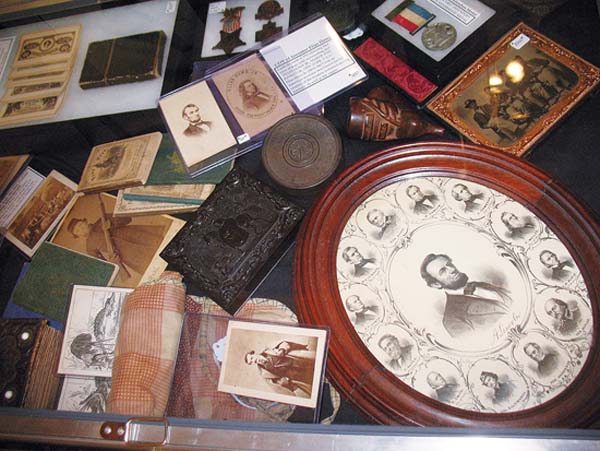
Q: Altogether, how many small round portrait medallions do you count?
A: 12